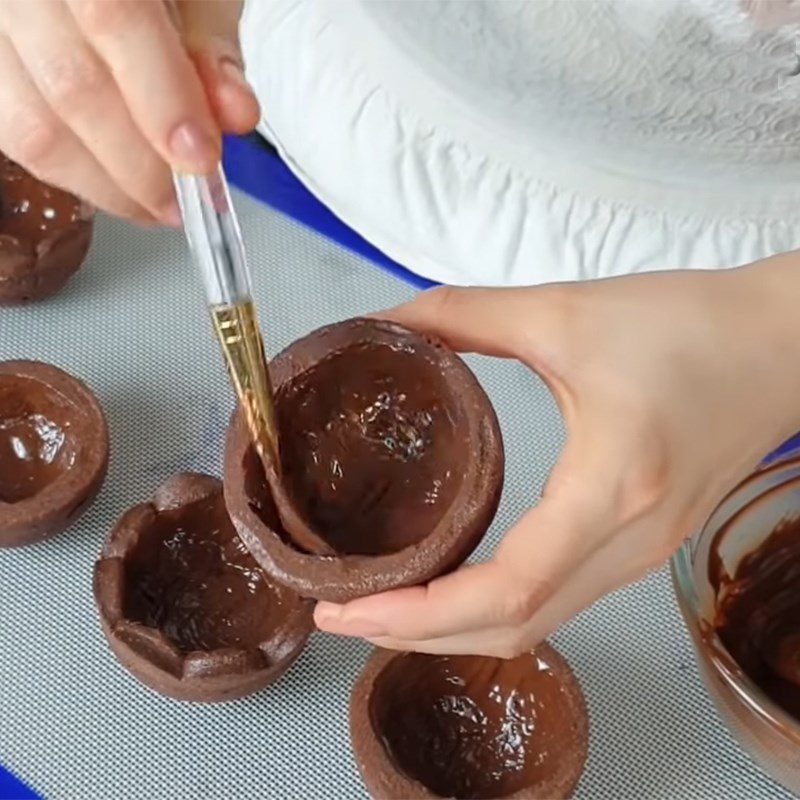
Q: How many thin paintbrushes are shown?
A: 1